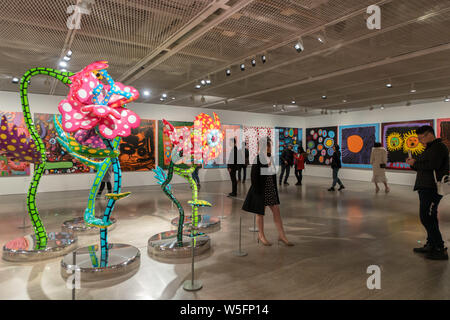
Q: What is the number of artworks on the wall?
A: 11